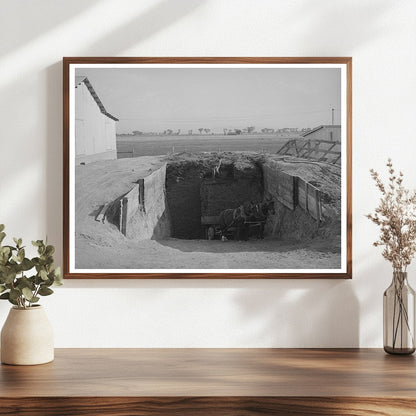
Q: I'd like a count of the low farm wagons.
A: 1